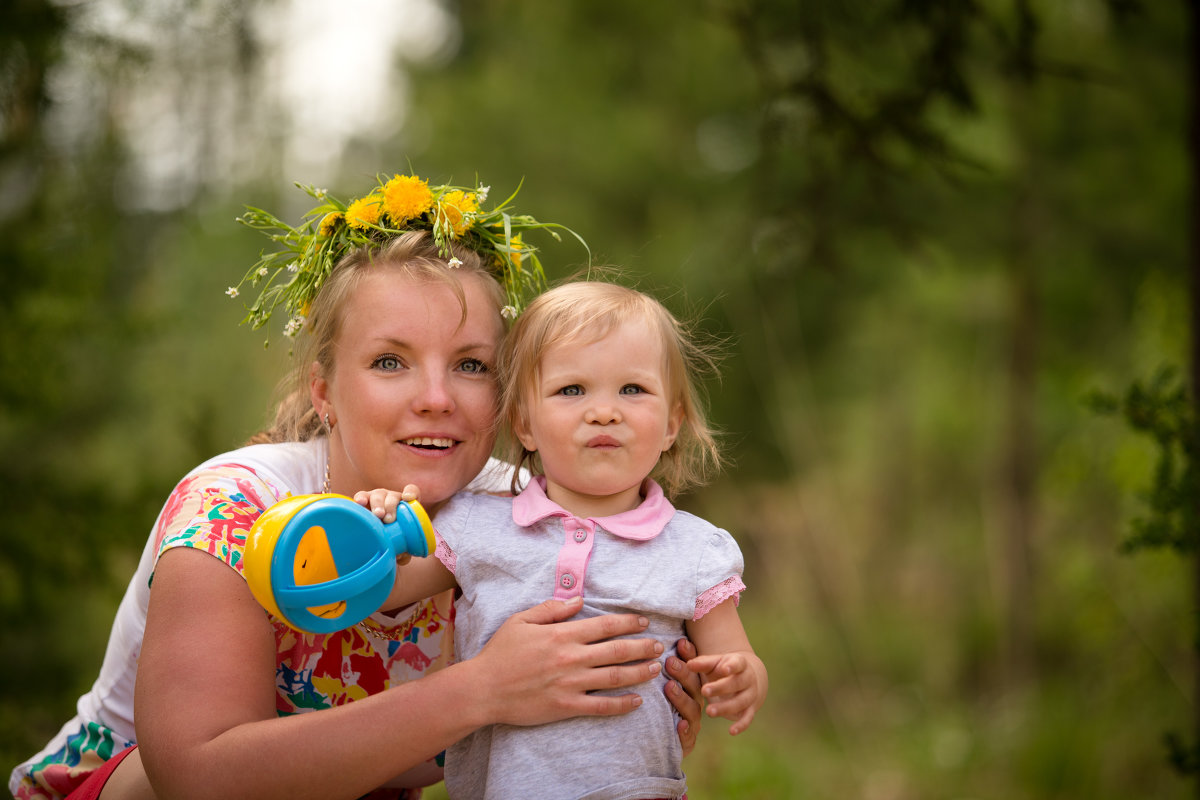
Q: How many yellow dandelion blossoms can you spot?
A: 5